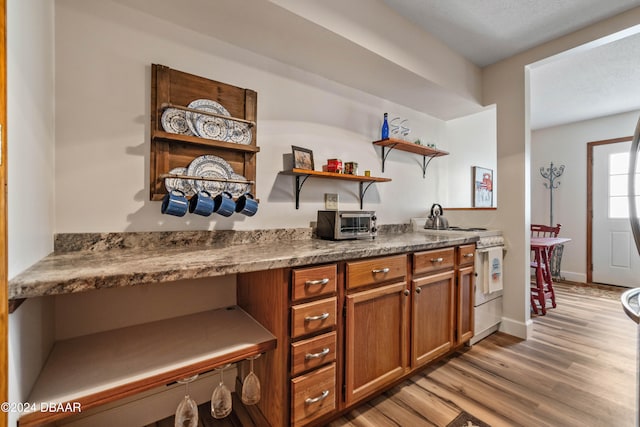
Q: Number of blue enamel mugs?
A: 4